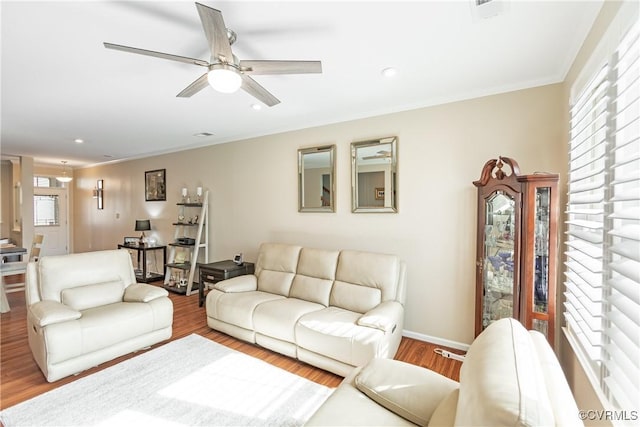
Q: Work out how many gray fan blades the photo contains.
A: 5